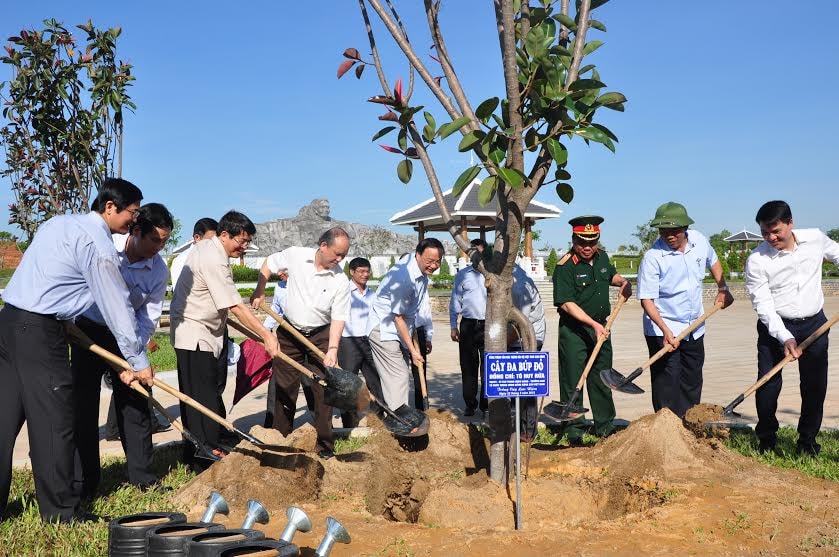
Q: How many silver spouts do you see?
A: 4